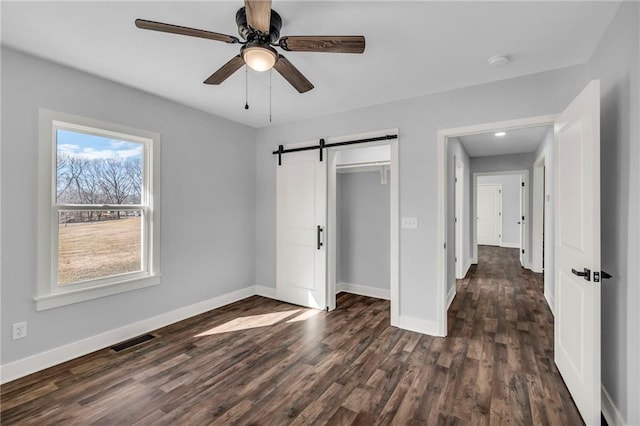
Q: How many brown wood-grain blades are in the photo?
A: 5